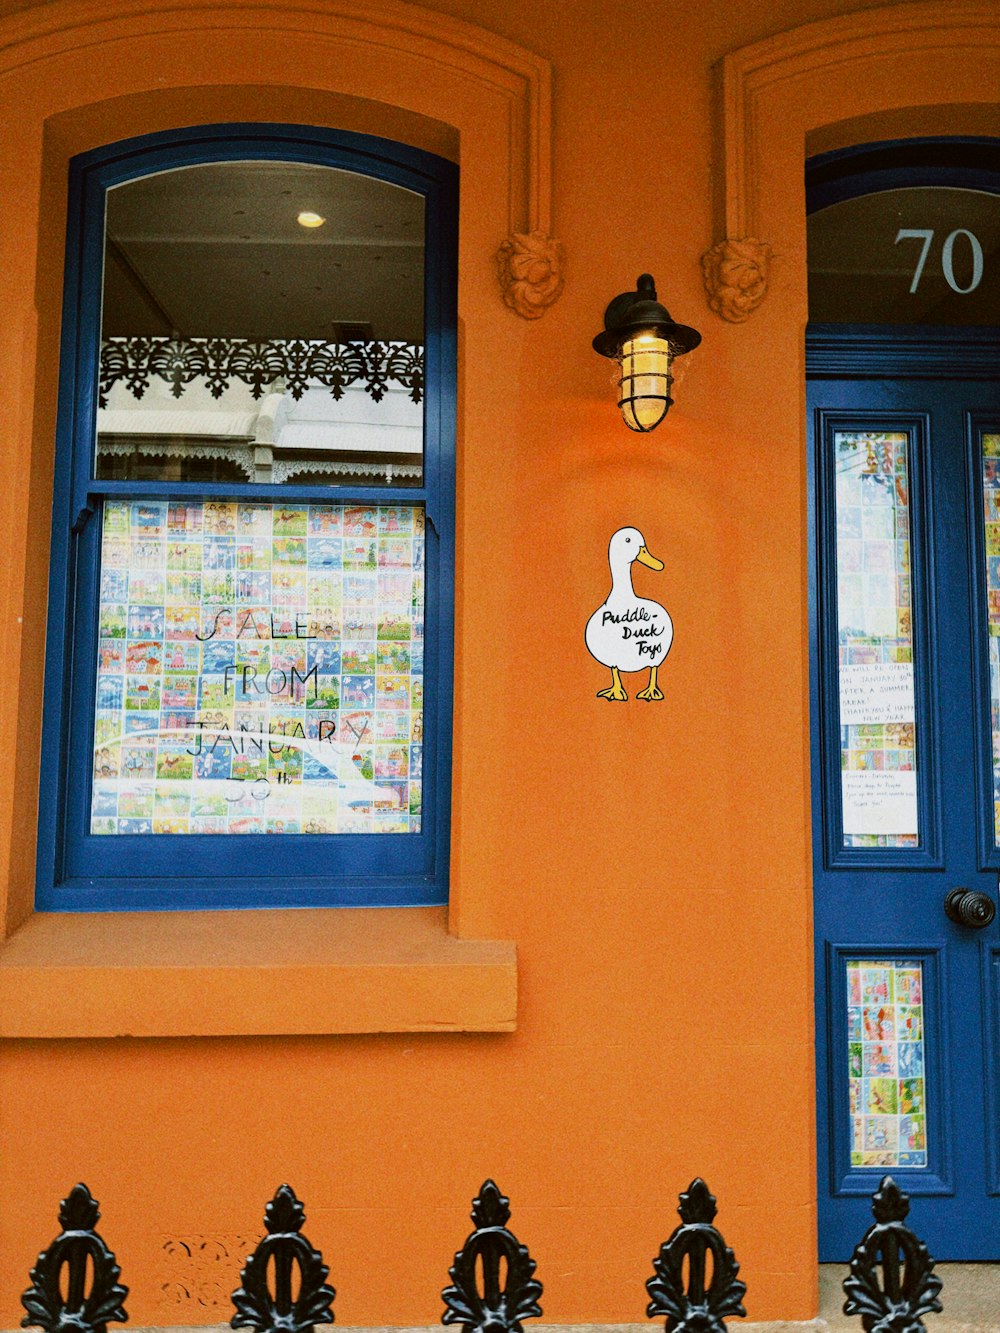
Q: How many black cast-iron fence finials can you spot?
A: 5